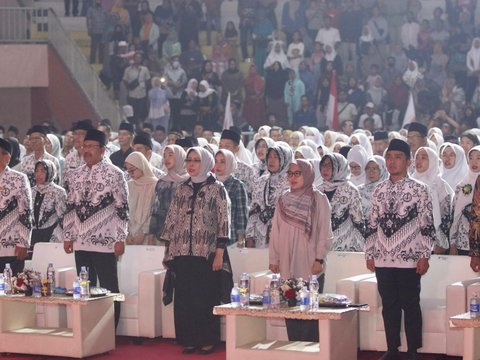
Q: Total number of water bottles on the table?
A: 13